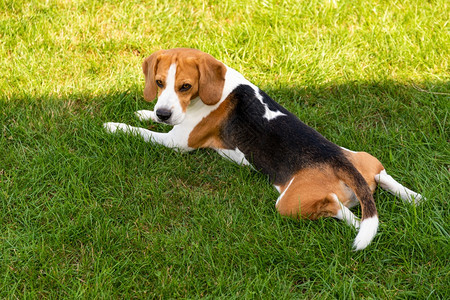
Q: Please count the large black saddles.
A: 1